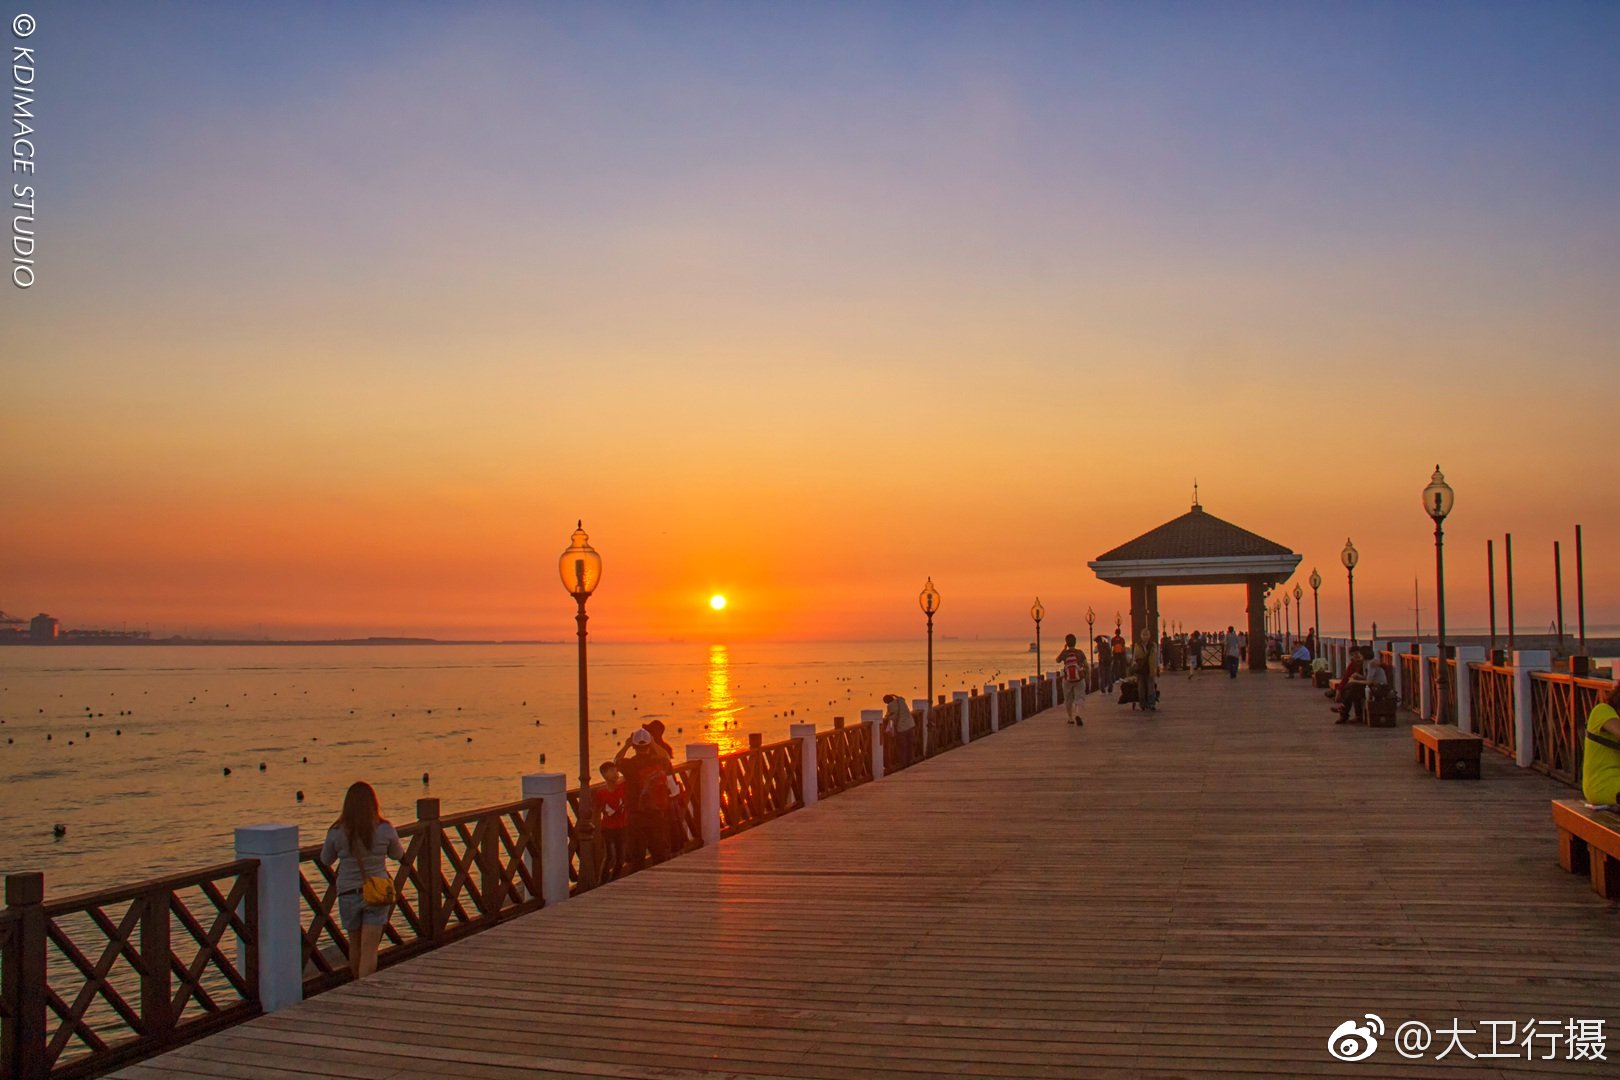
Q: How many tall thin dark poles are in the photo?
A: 4